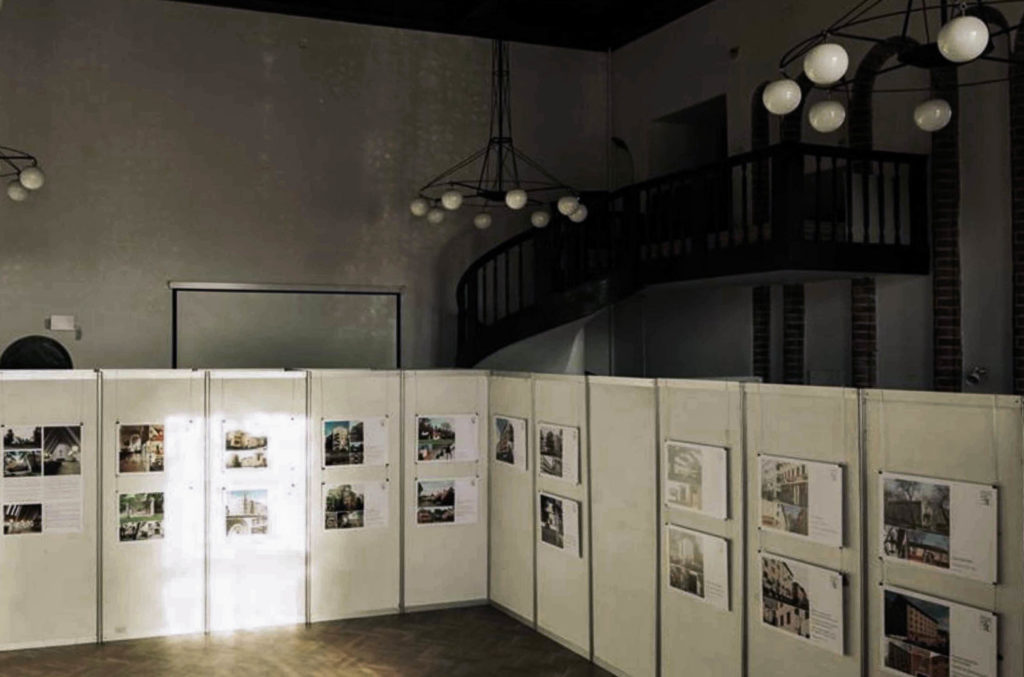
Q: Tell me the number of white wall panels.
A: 11